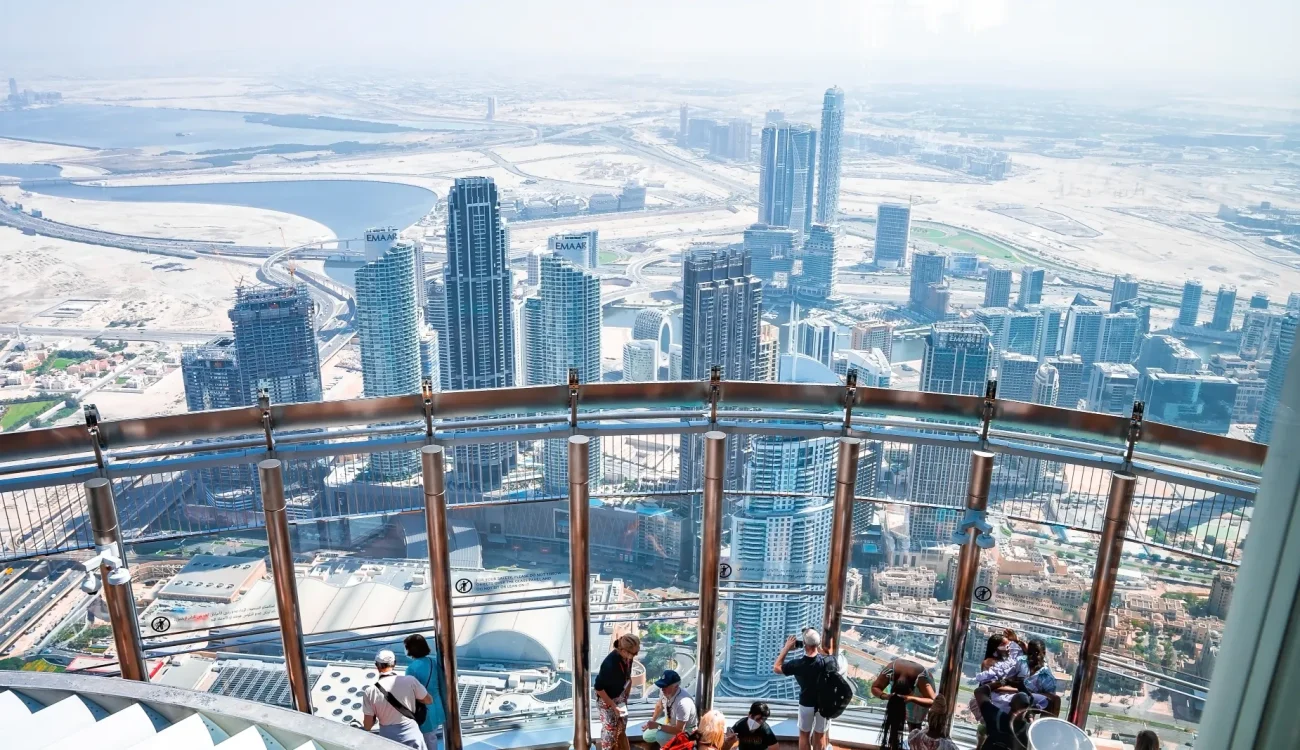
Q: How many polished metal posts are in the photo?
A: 8